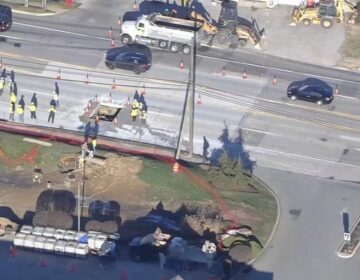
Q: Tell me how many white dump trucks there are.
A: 1